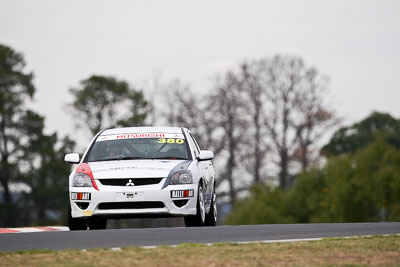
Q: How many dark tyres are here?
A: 4